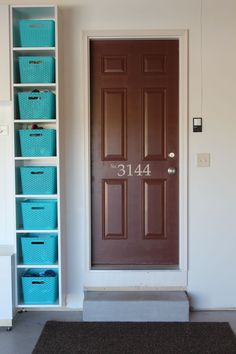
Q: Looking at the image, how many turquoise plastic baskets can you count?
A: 8